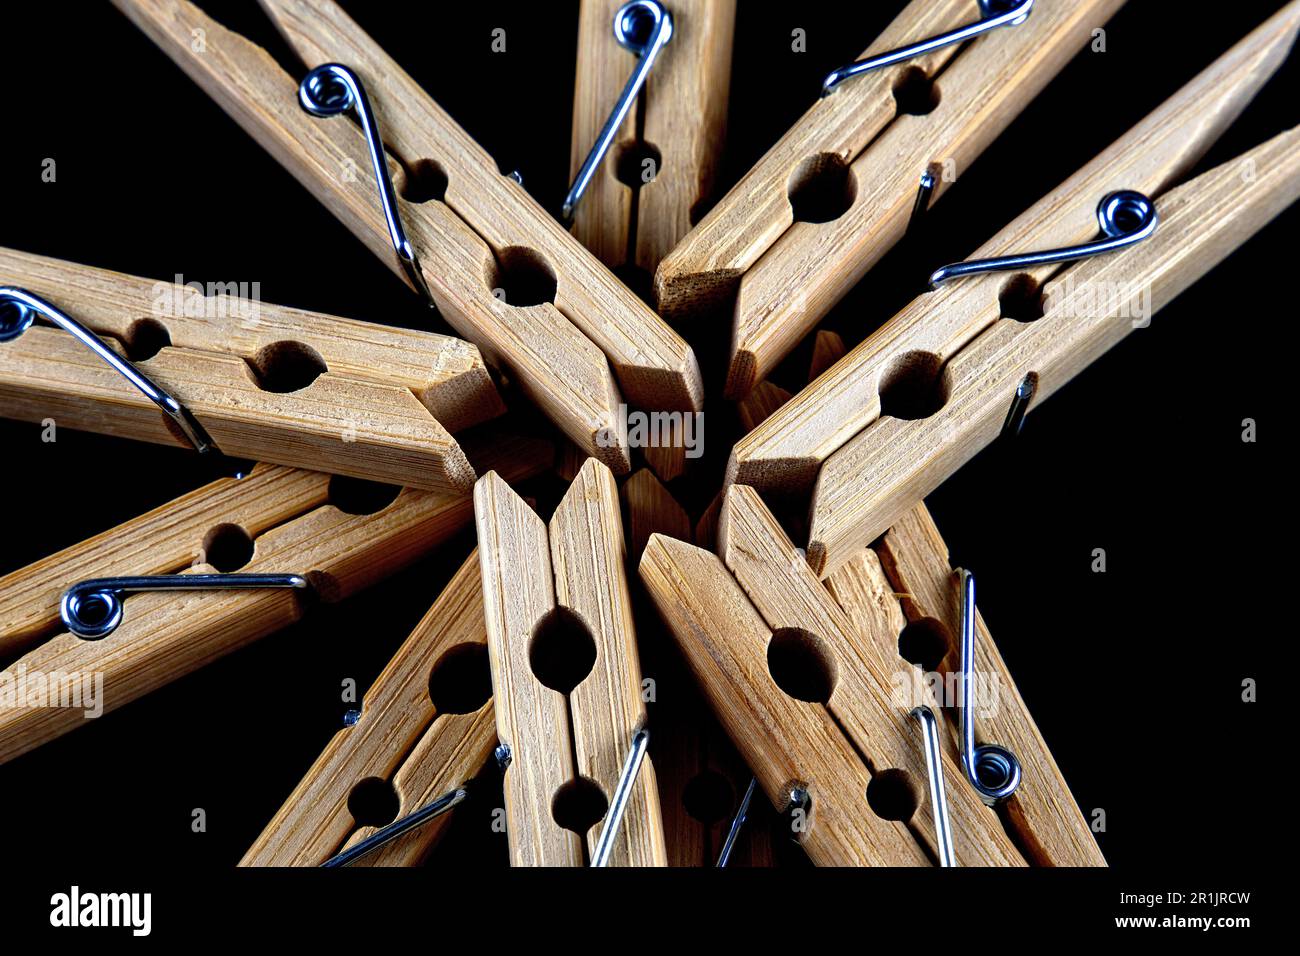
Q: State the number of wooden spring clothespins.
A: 11